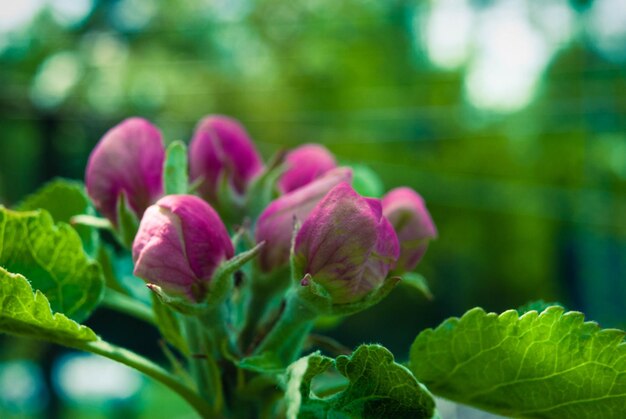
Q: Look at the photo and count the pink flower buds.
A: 7